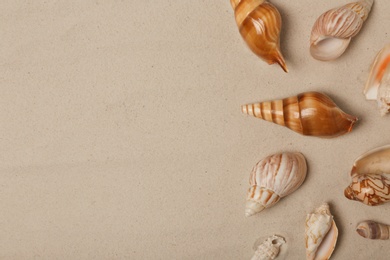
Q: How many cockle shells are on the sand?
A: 0